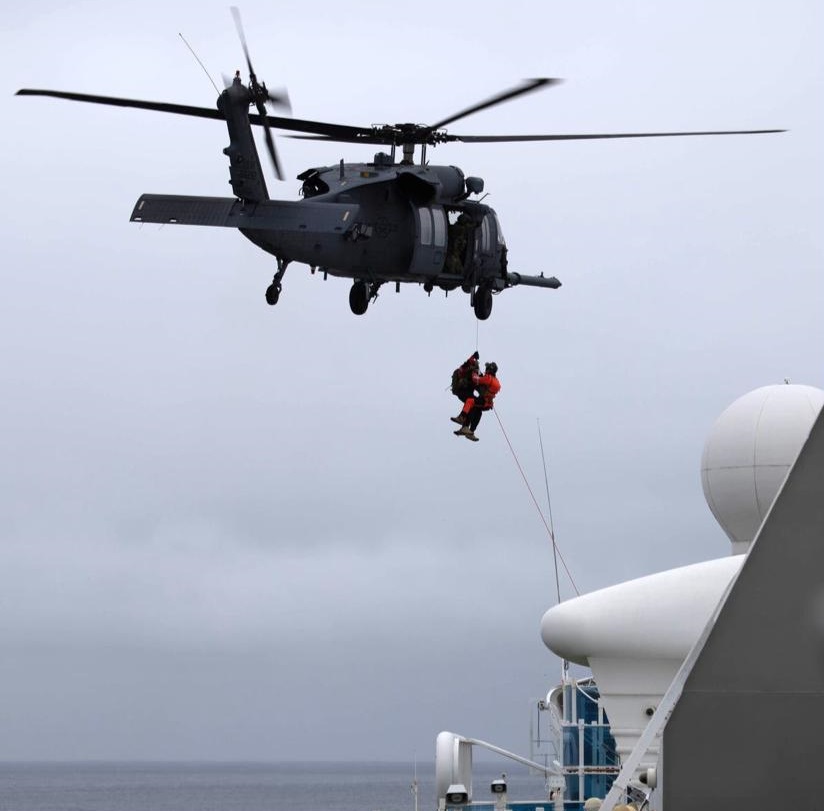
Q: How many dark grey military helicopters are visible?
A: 1